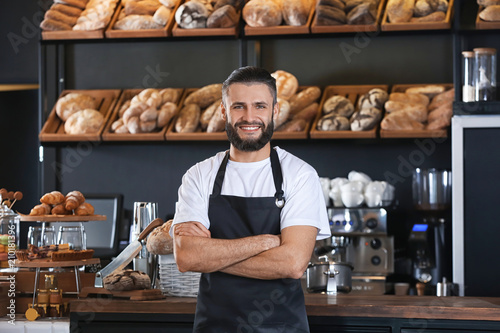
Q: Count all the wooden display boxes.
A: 13